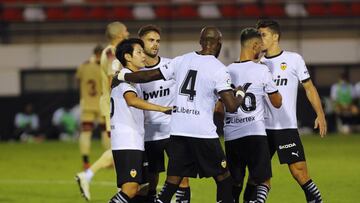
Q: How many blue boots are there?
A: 0